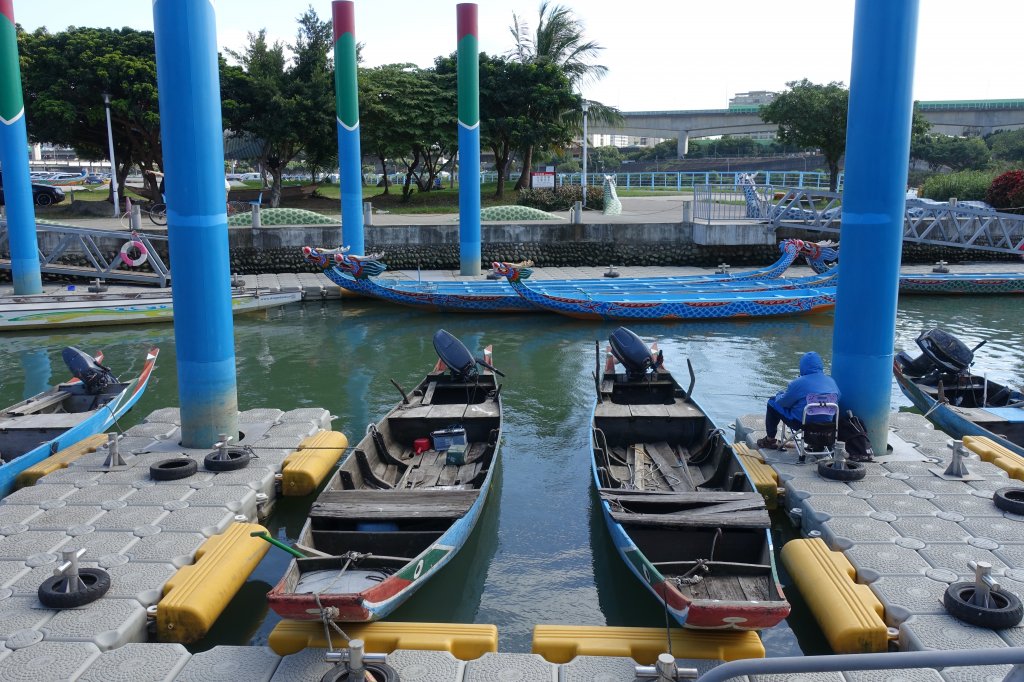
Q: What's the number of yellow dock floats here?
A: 8